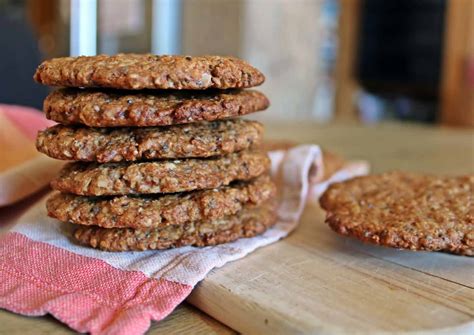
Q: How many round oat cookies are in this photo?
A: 7